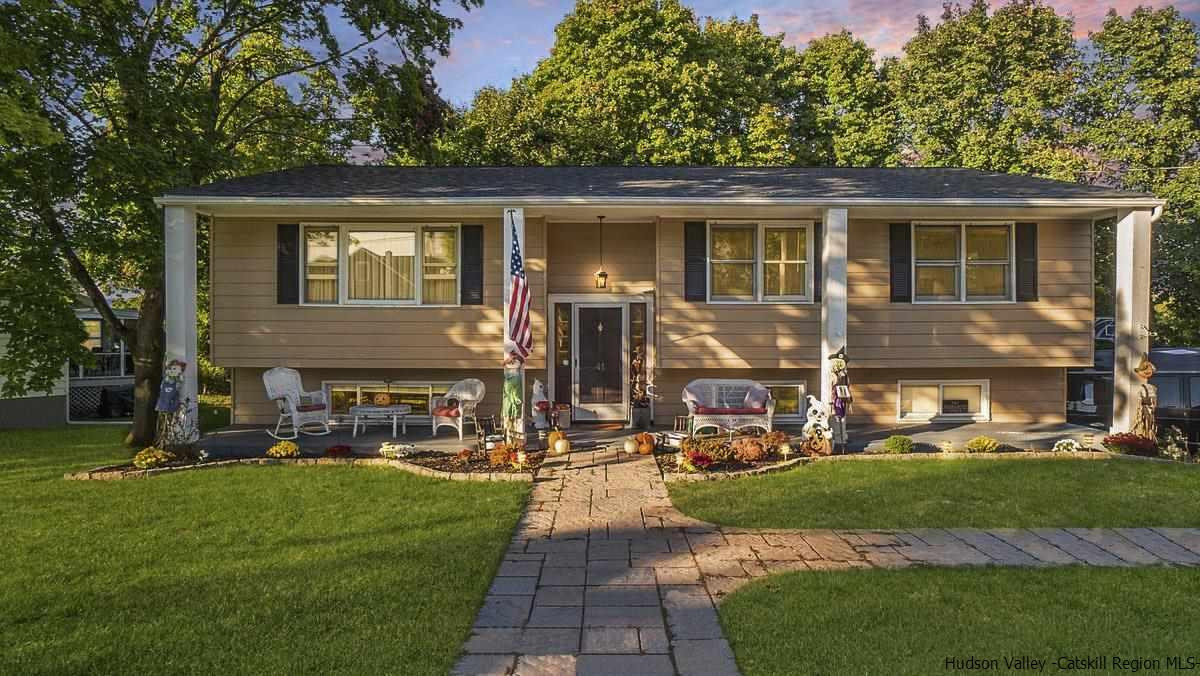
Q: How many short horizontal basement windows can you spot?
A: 3